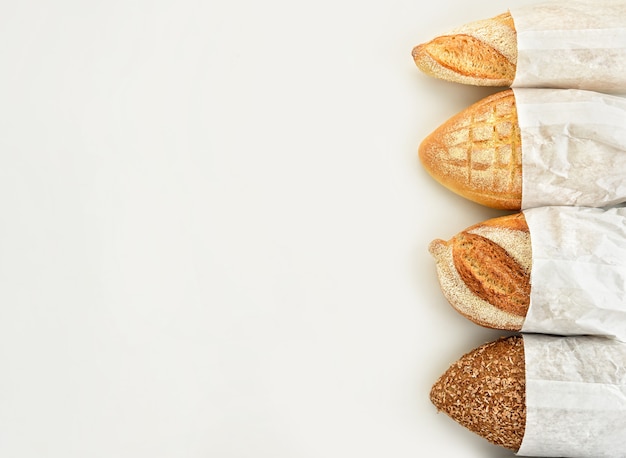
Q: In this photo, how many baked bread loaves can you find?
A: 4